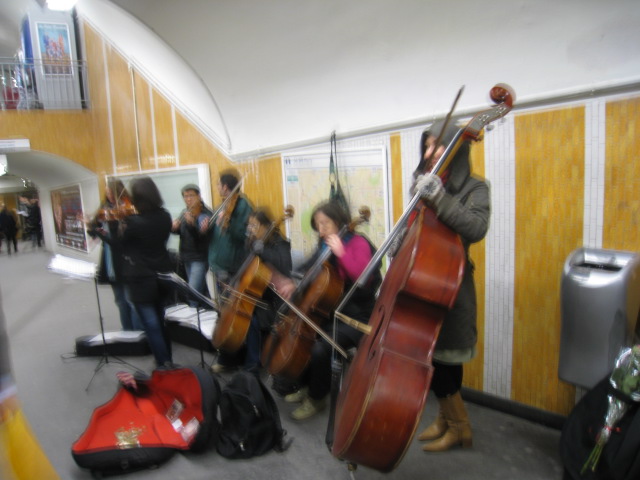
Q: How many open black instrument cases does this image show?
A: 1